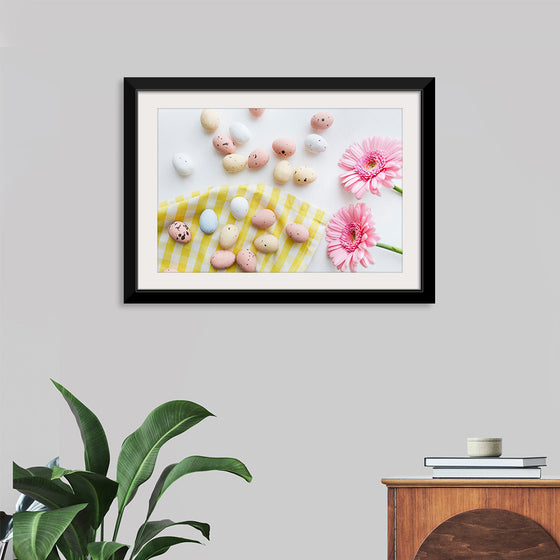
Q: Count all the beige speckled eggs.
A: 6